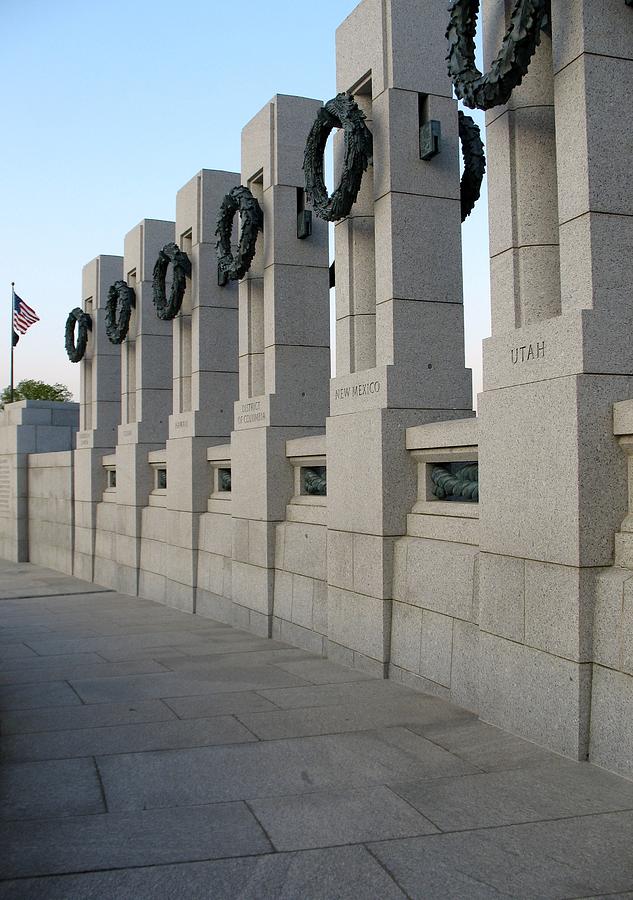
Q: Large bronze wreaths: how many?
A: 7